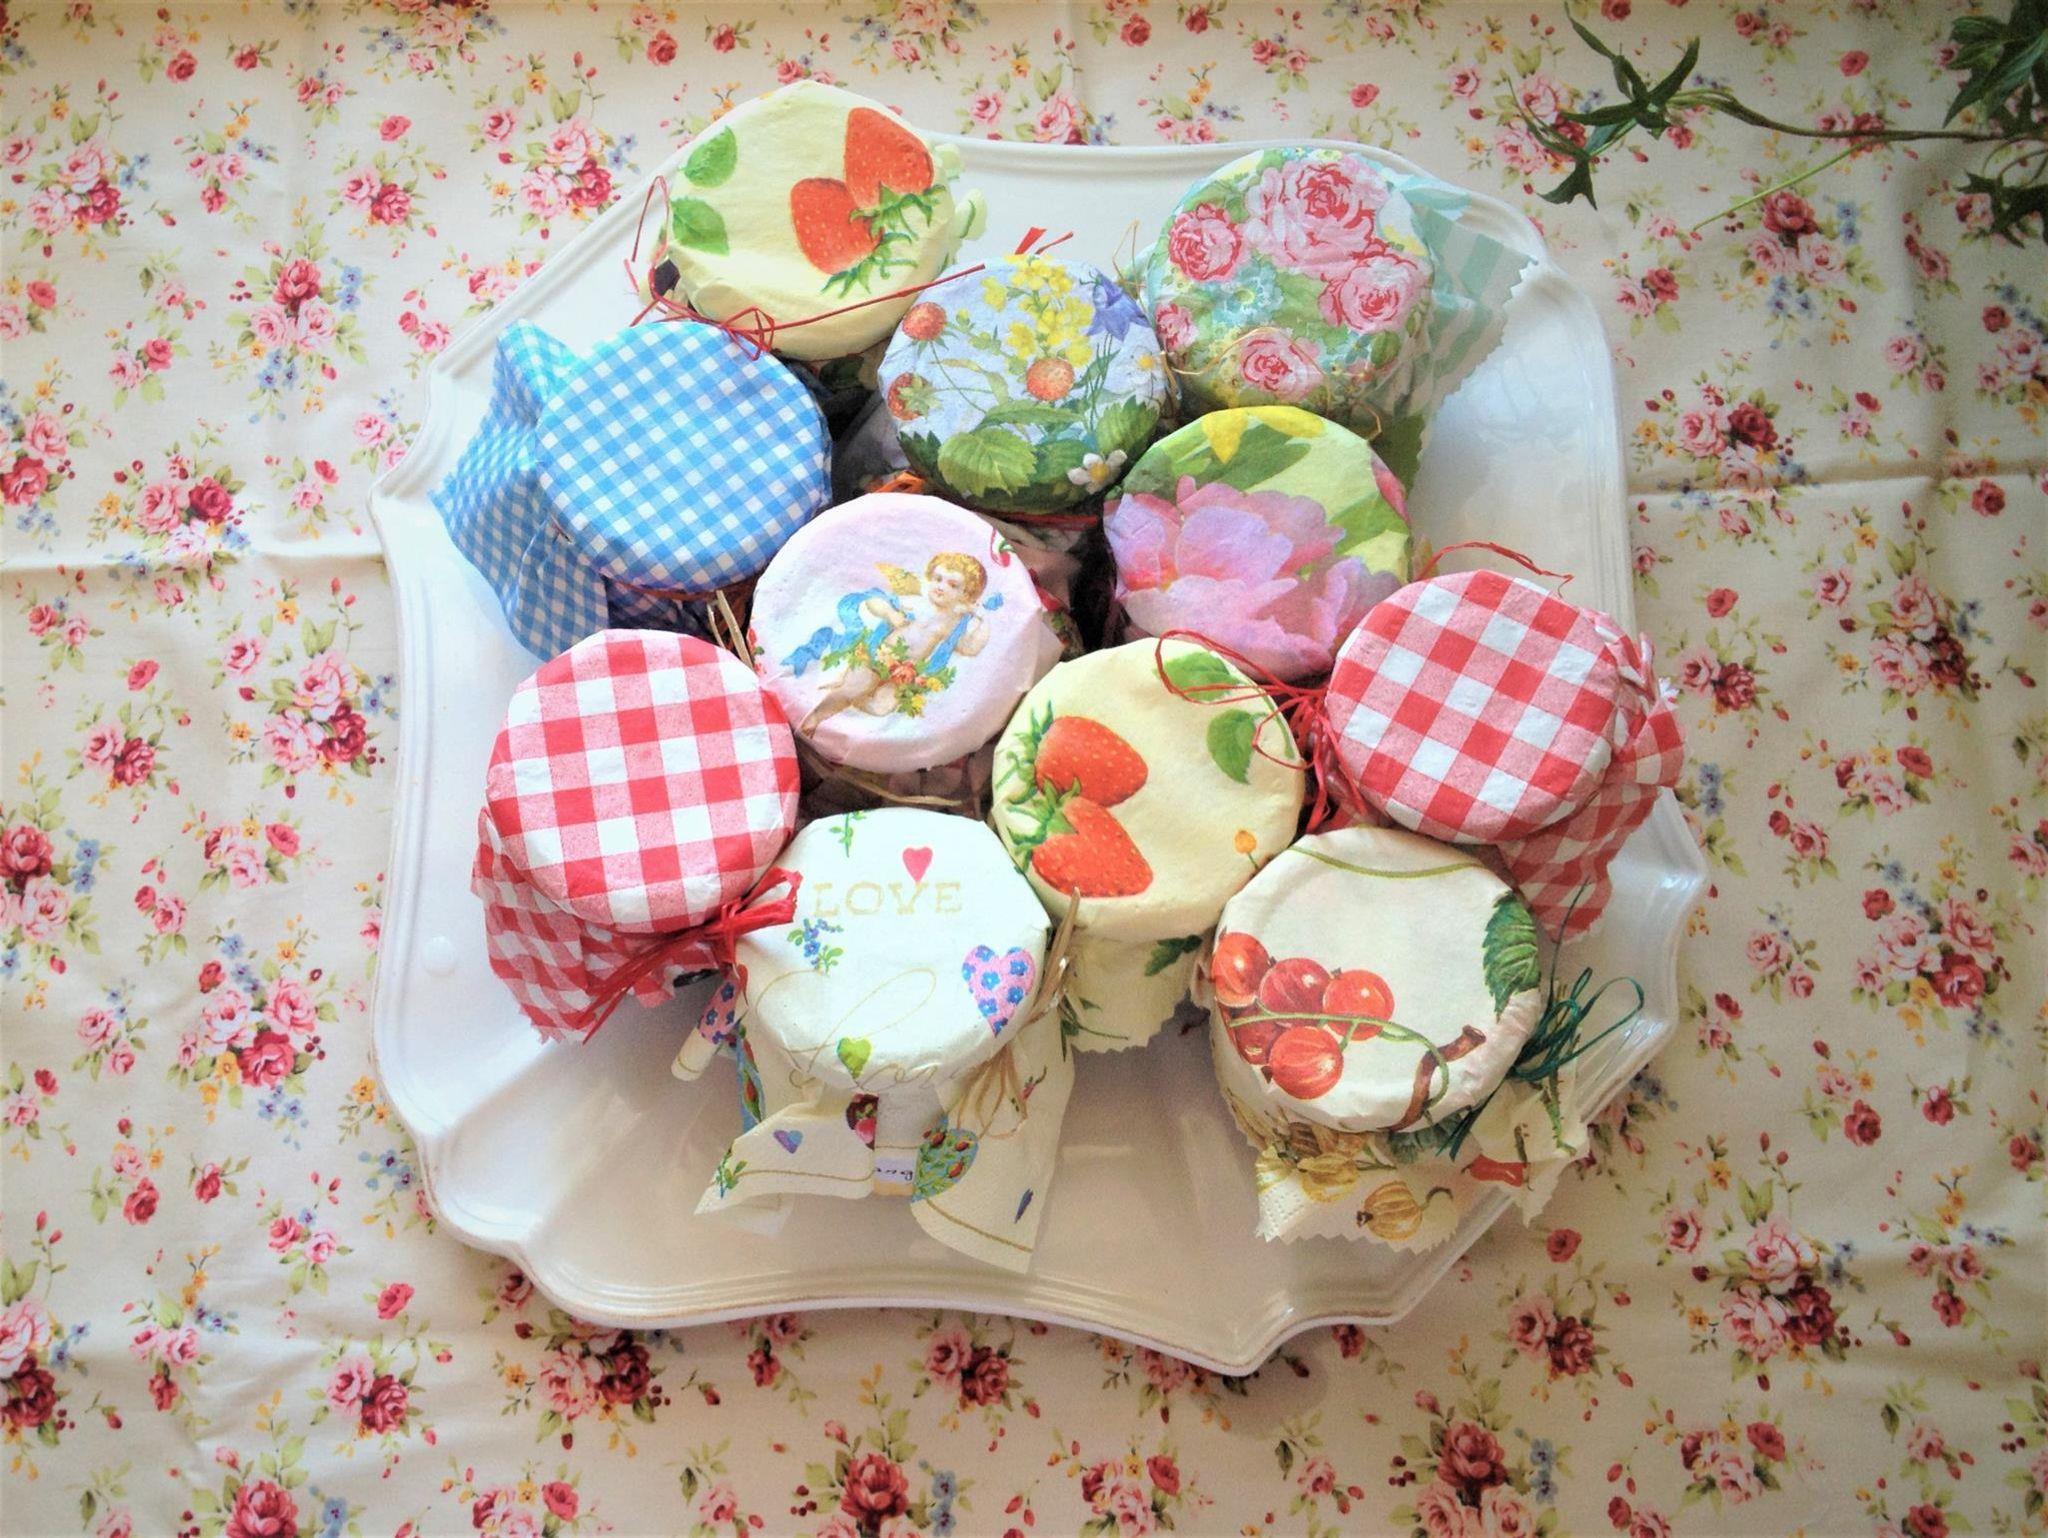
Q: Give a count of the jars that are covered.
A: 11